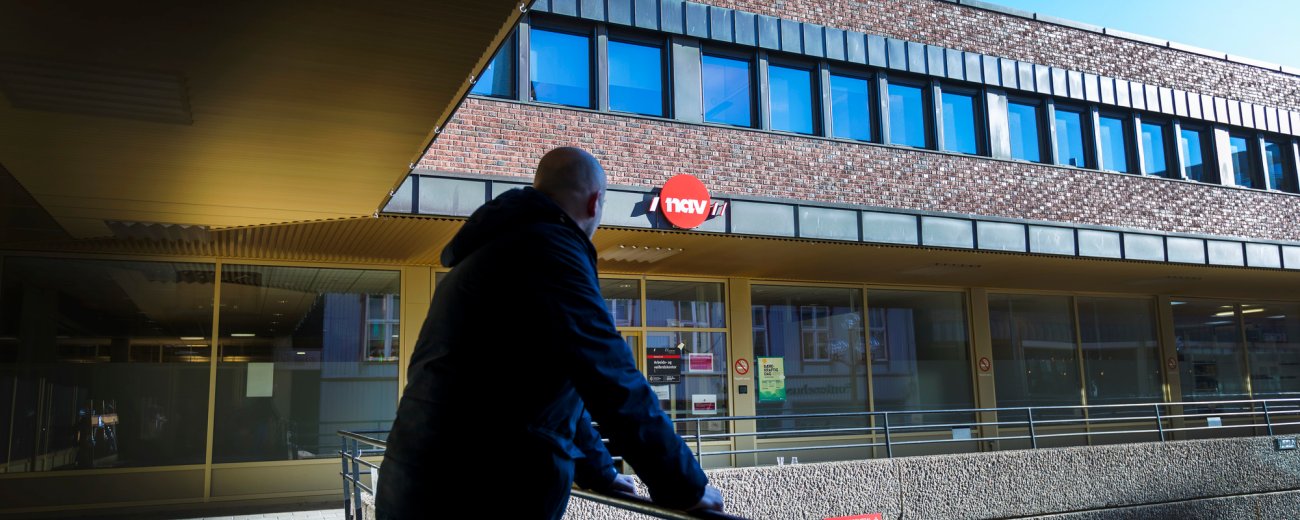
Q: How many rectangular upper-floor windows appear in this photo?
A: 15